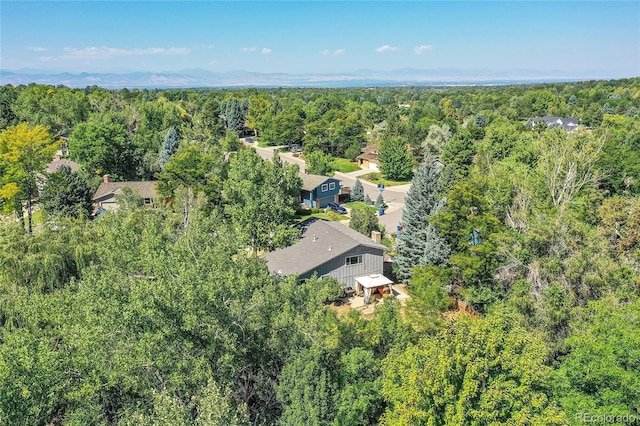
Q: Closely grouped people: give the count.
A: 0